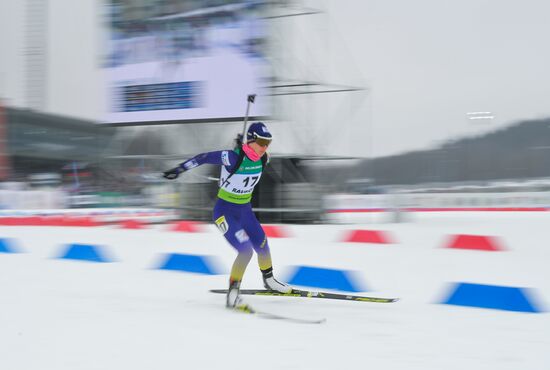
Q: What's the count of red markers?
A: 5